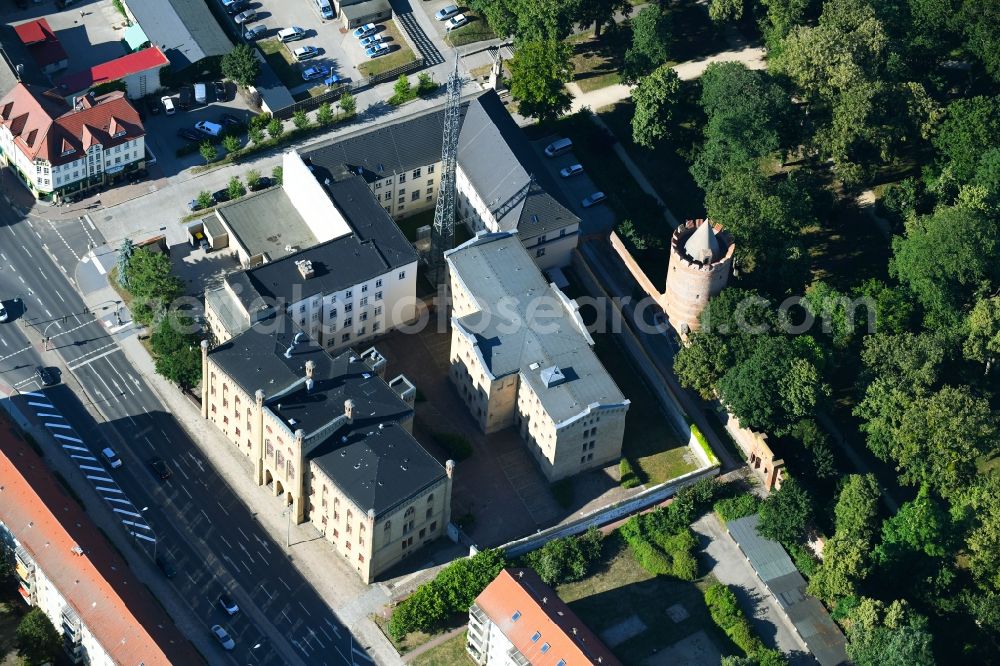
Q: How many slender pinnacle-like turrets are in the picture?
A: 7